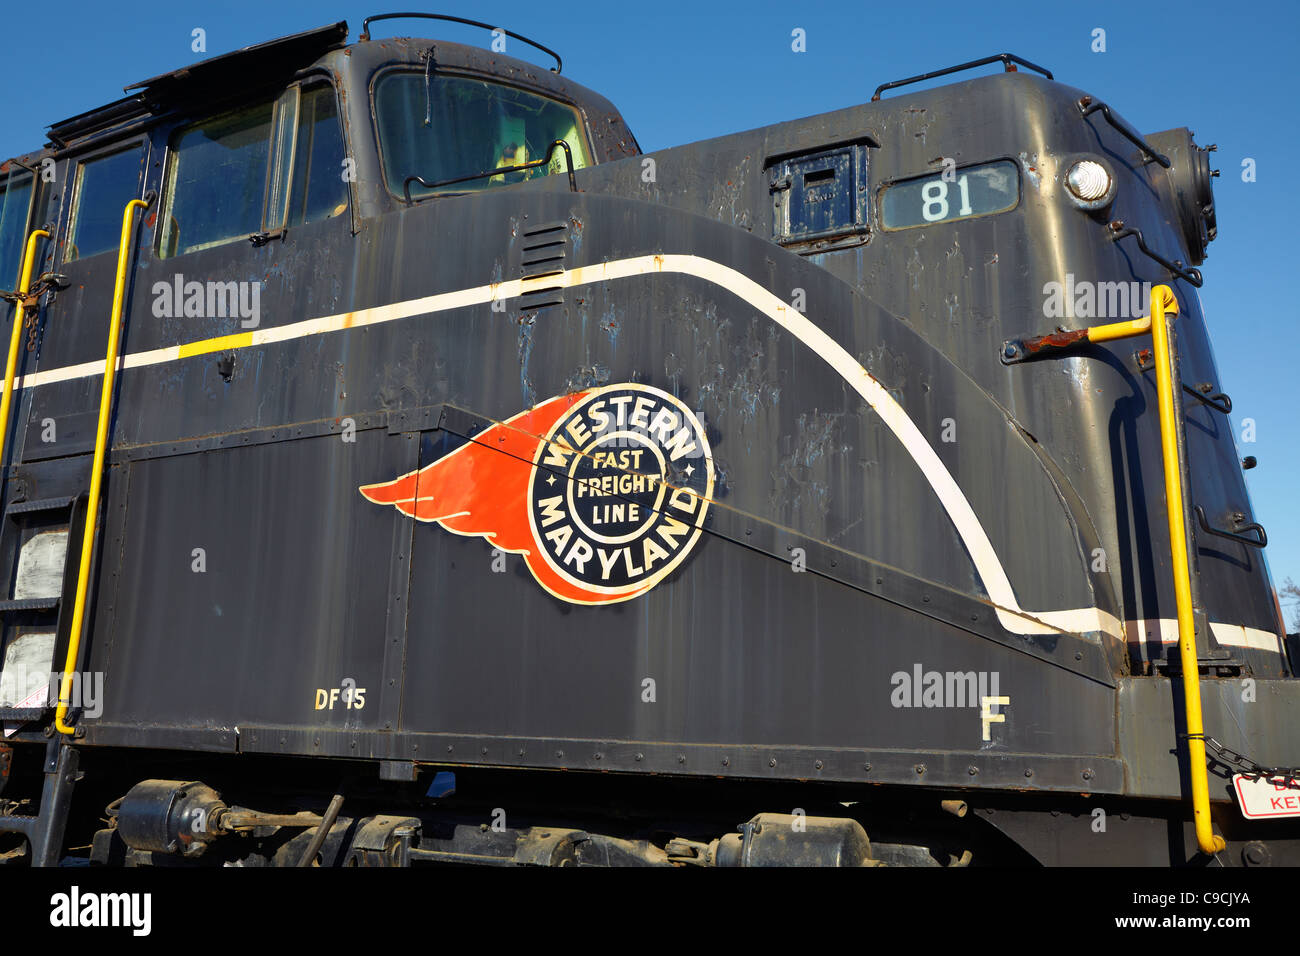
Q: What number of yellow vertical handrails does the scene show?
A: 3